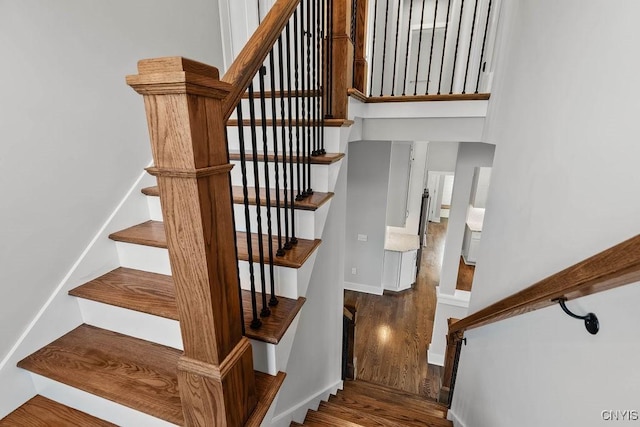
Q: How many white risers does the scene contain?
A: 7